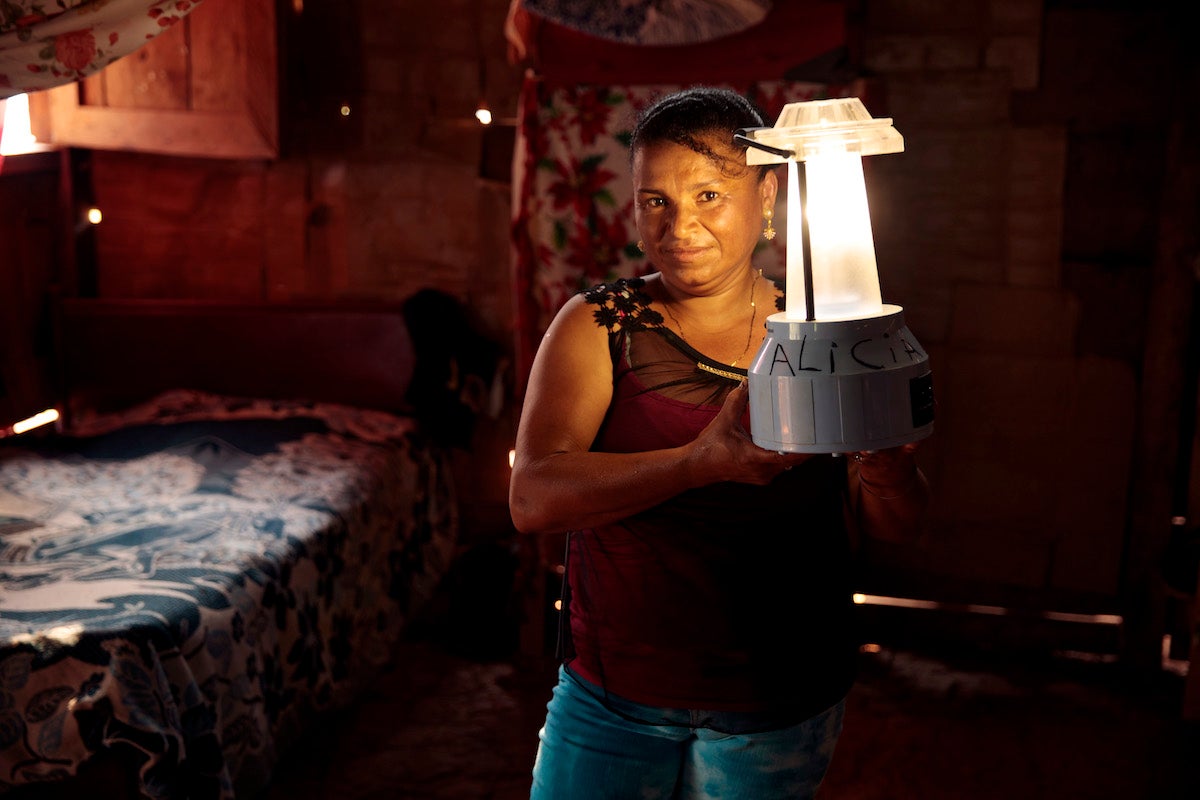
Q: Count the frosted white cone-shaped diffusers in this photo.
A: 1